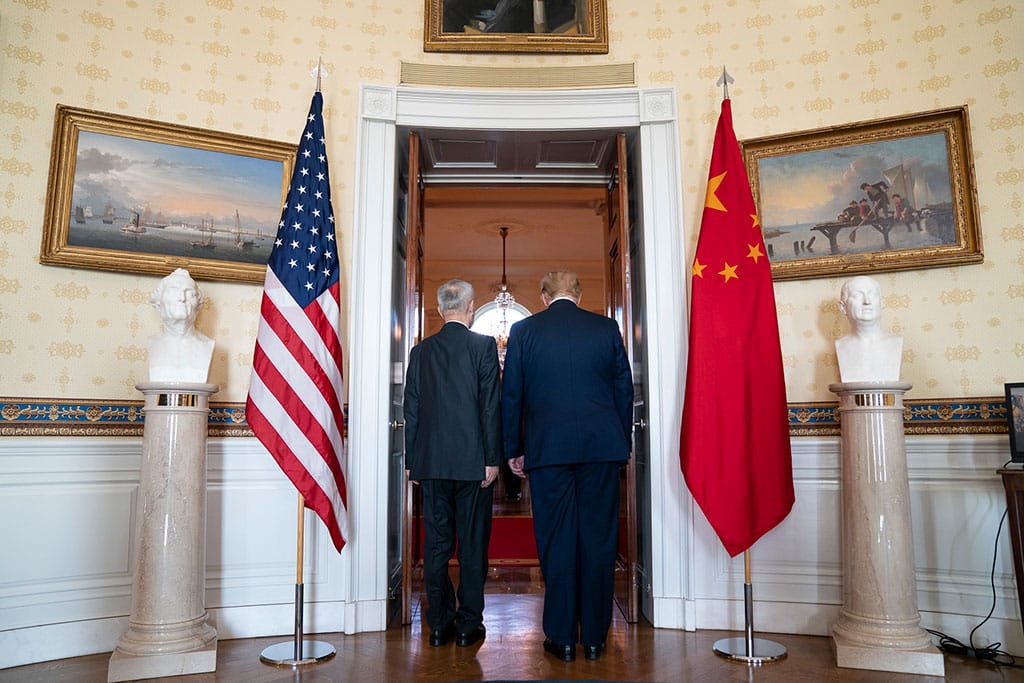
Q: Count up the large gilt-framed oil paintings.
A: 3